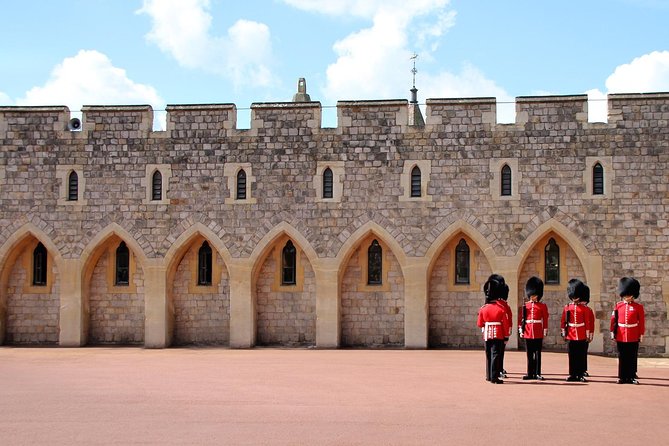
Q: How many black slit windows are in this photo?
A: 14